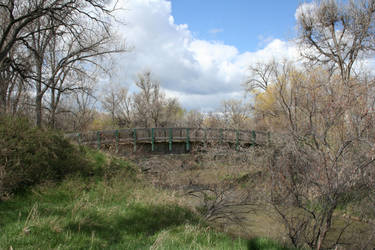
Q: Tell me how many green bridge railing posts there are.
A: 12